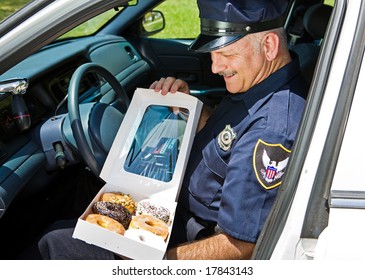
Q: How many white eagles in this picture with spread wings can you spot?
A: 1